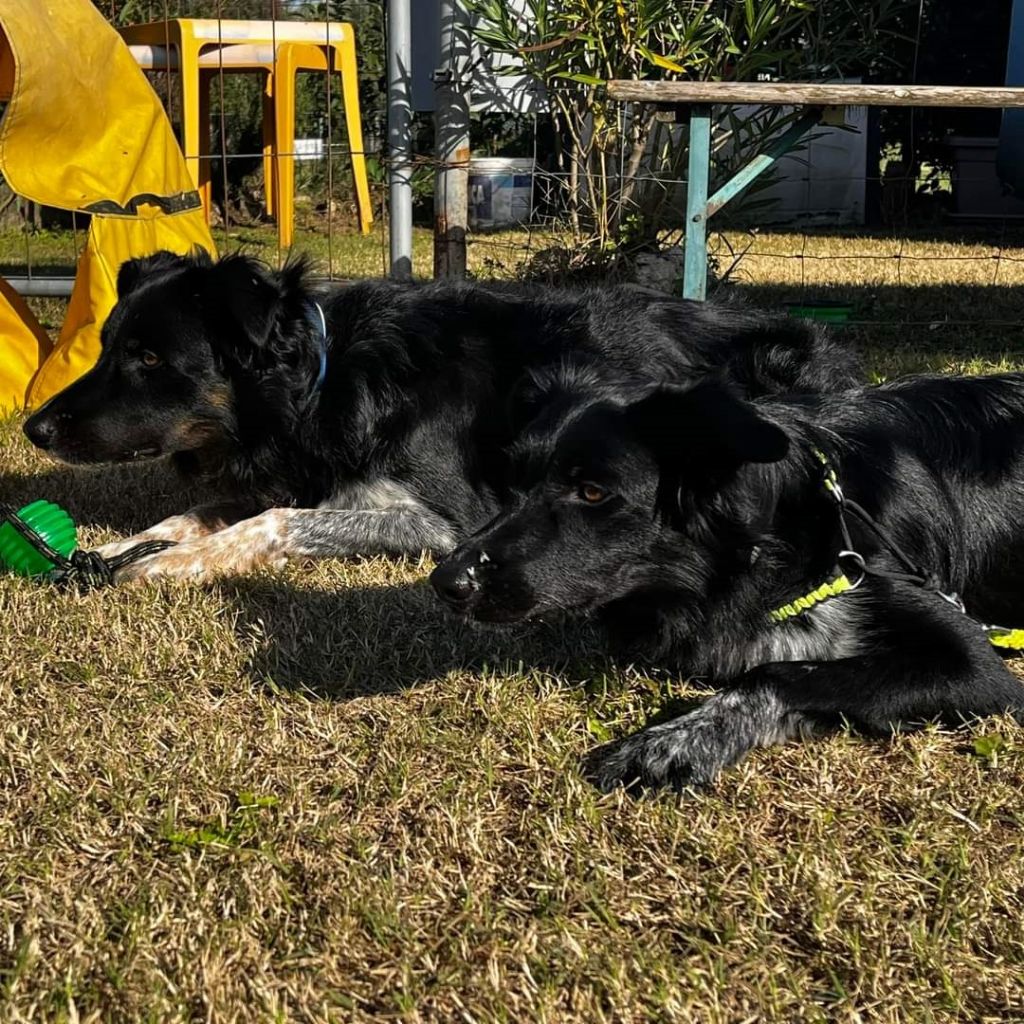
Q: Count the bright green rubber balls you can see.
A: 1